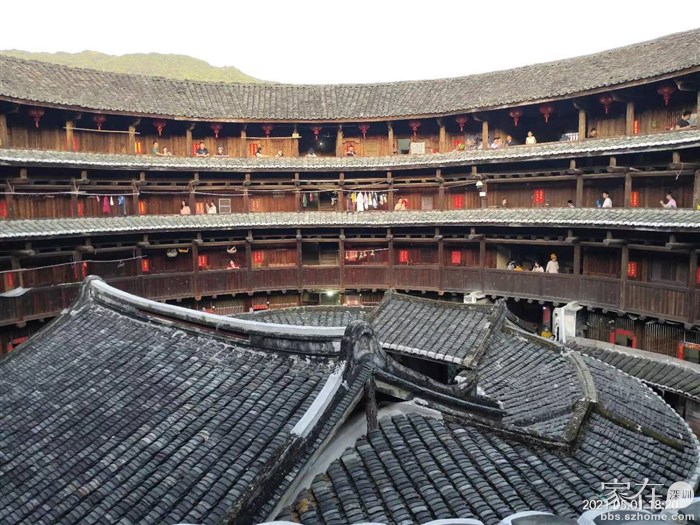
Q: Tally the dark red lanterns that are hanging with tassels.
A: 13